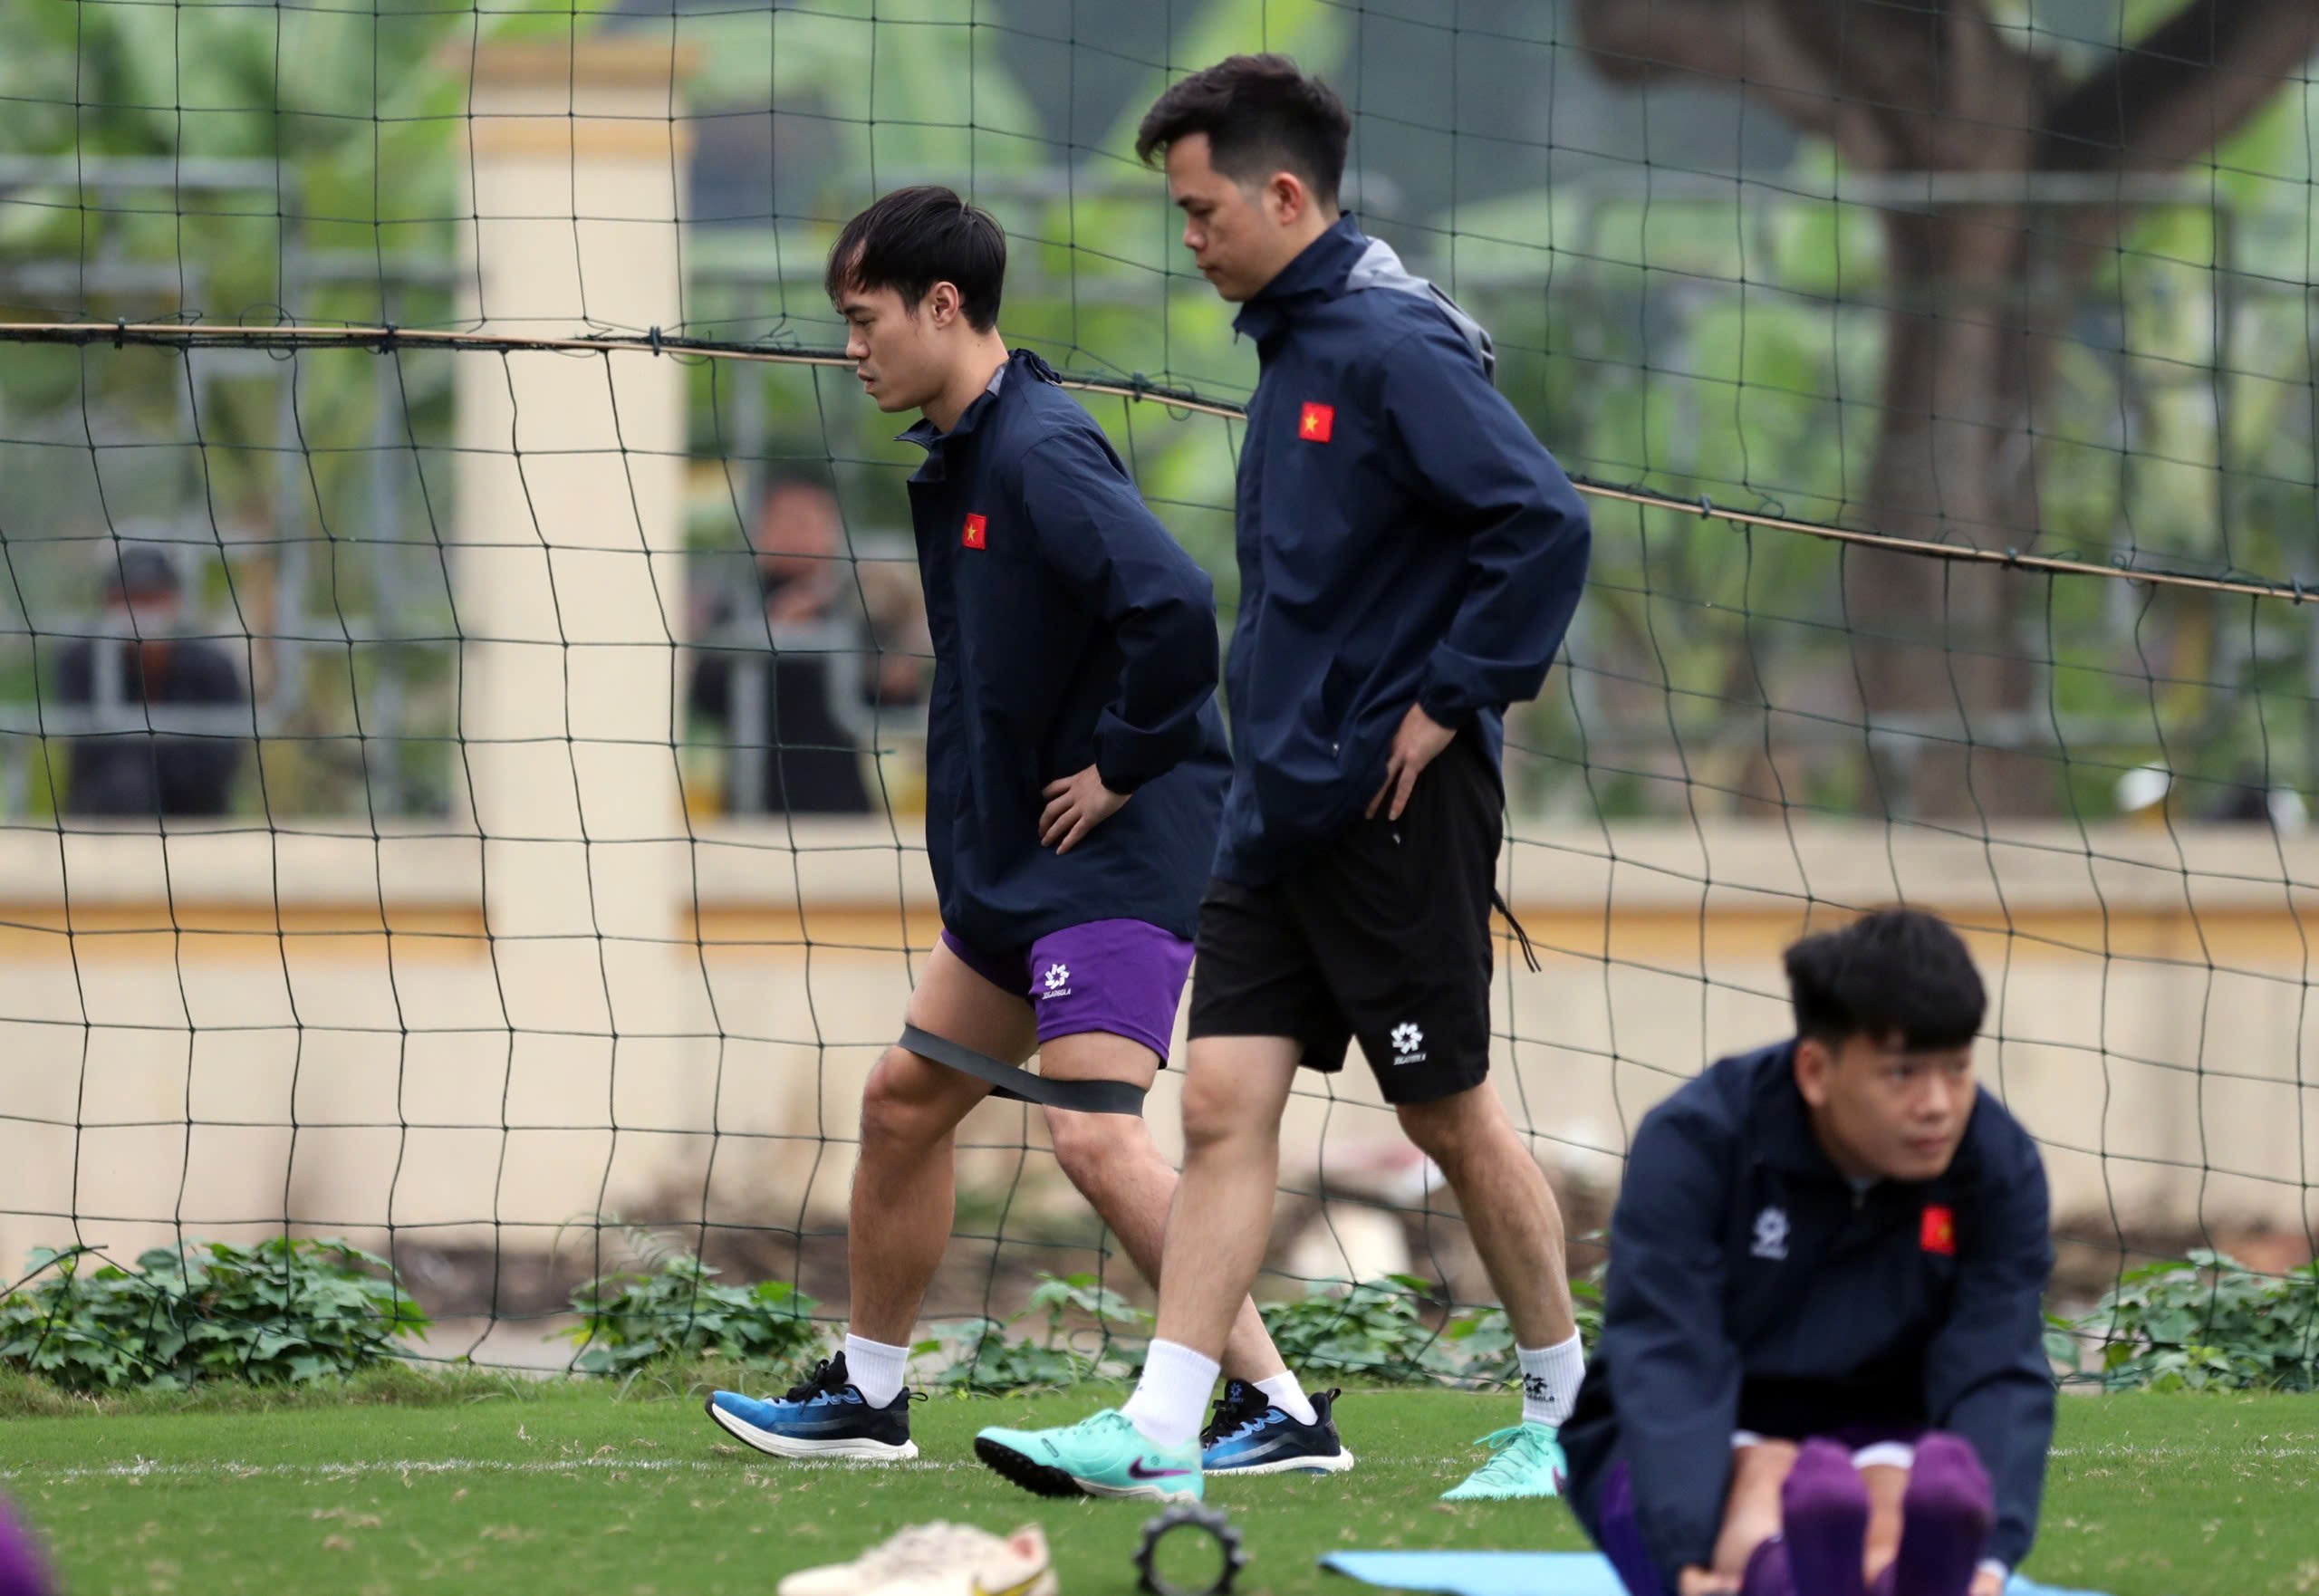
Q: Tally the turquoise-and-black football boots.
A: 2